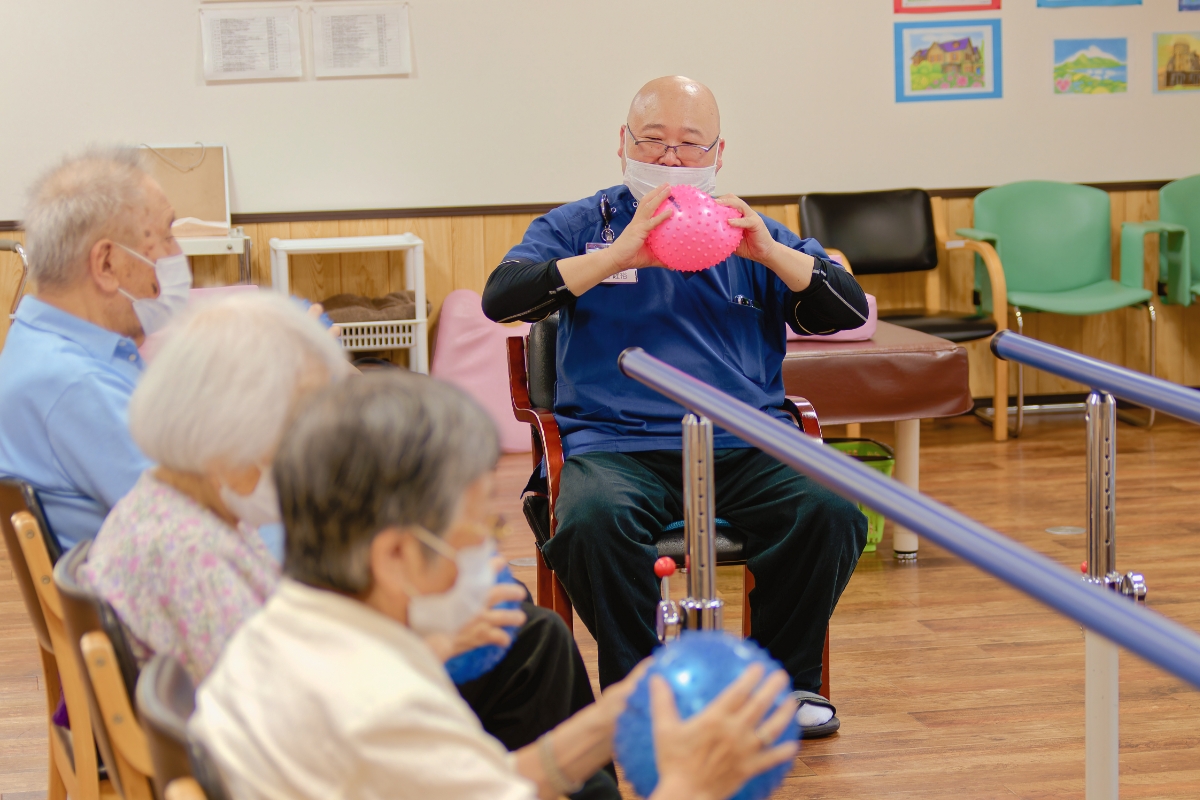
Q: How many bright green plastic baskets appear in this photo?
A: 1